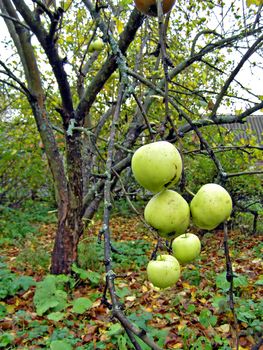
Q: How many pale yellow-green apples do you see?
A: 5